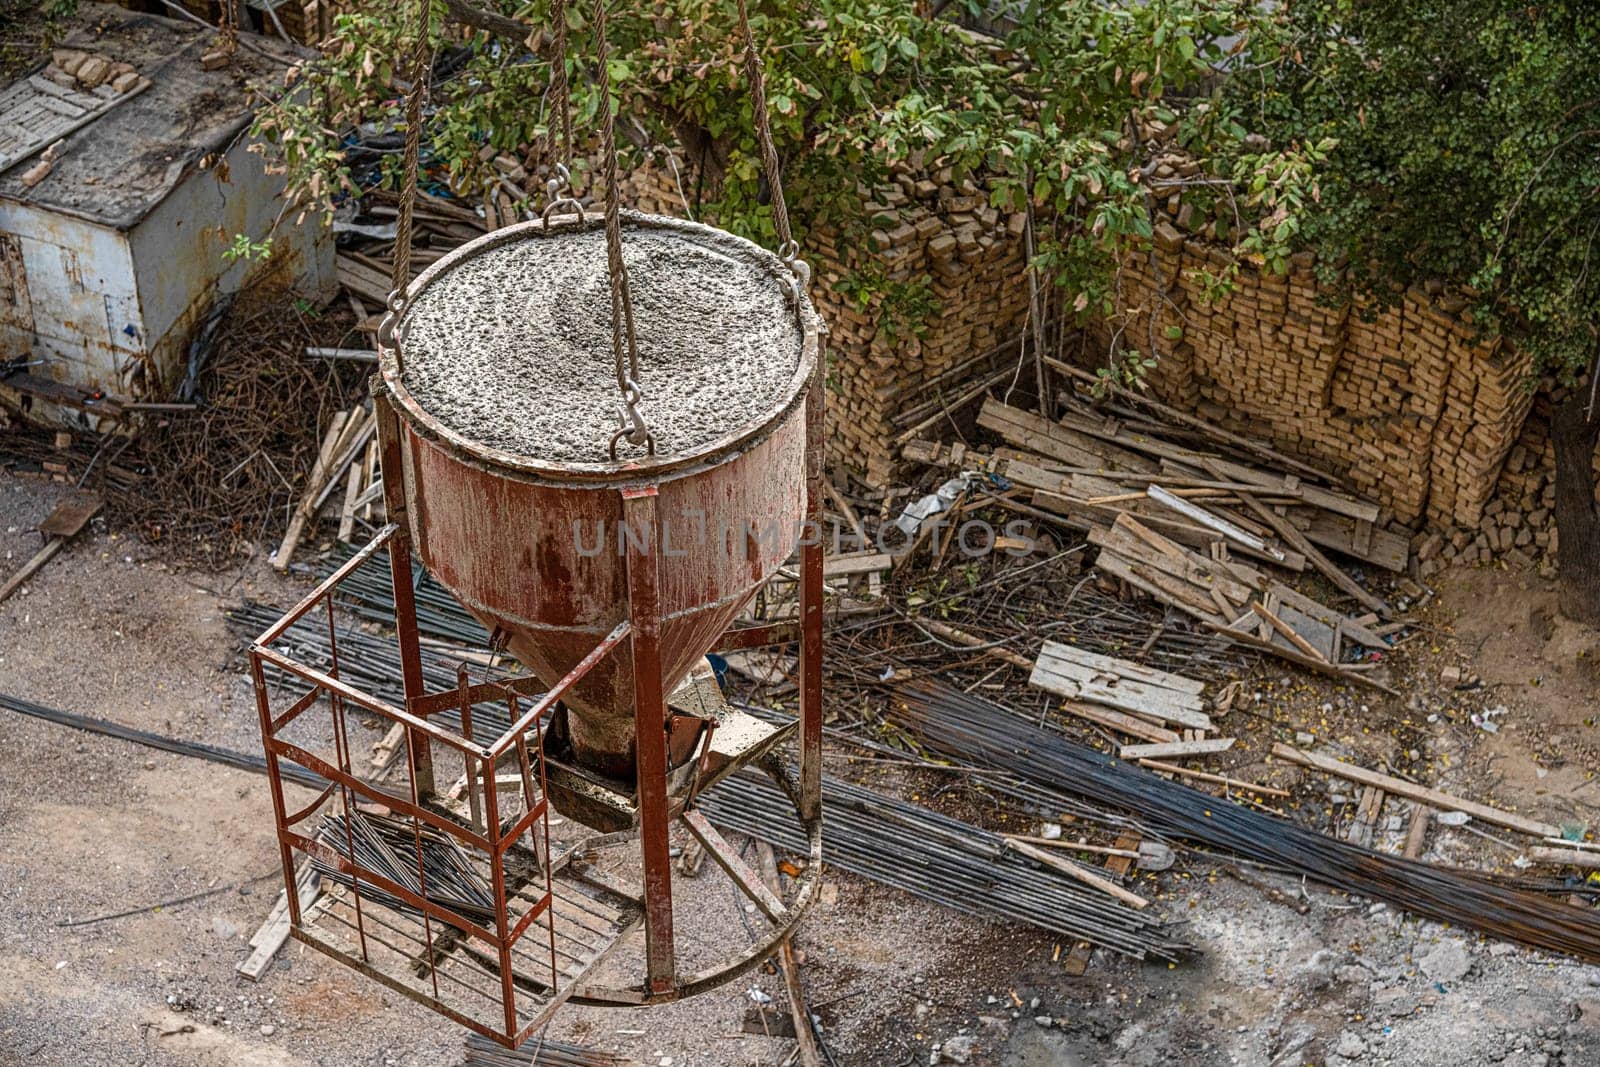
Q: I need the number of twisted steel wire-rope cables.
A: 4